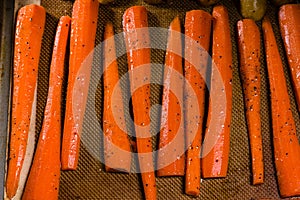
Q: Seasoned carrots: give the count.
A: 11